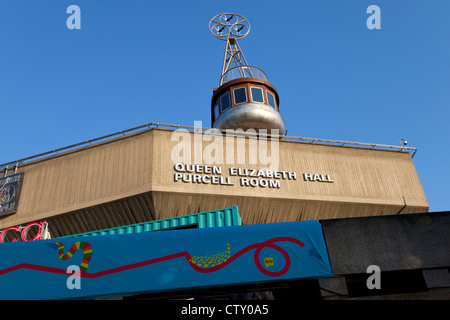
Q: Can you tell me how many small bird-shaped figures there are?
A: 3